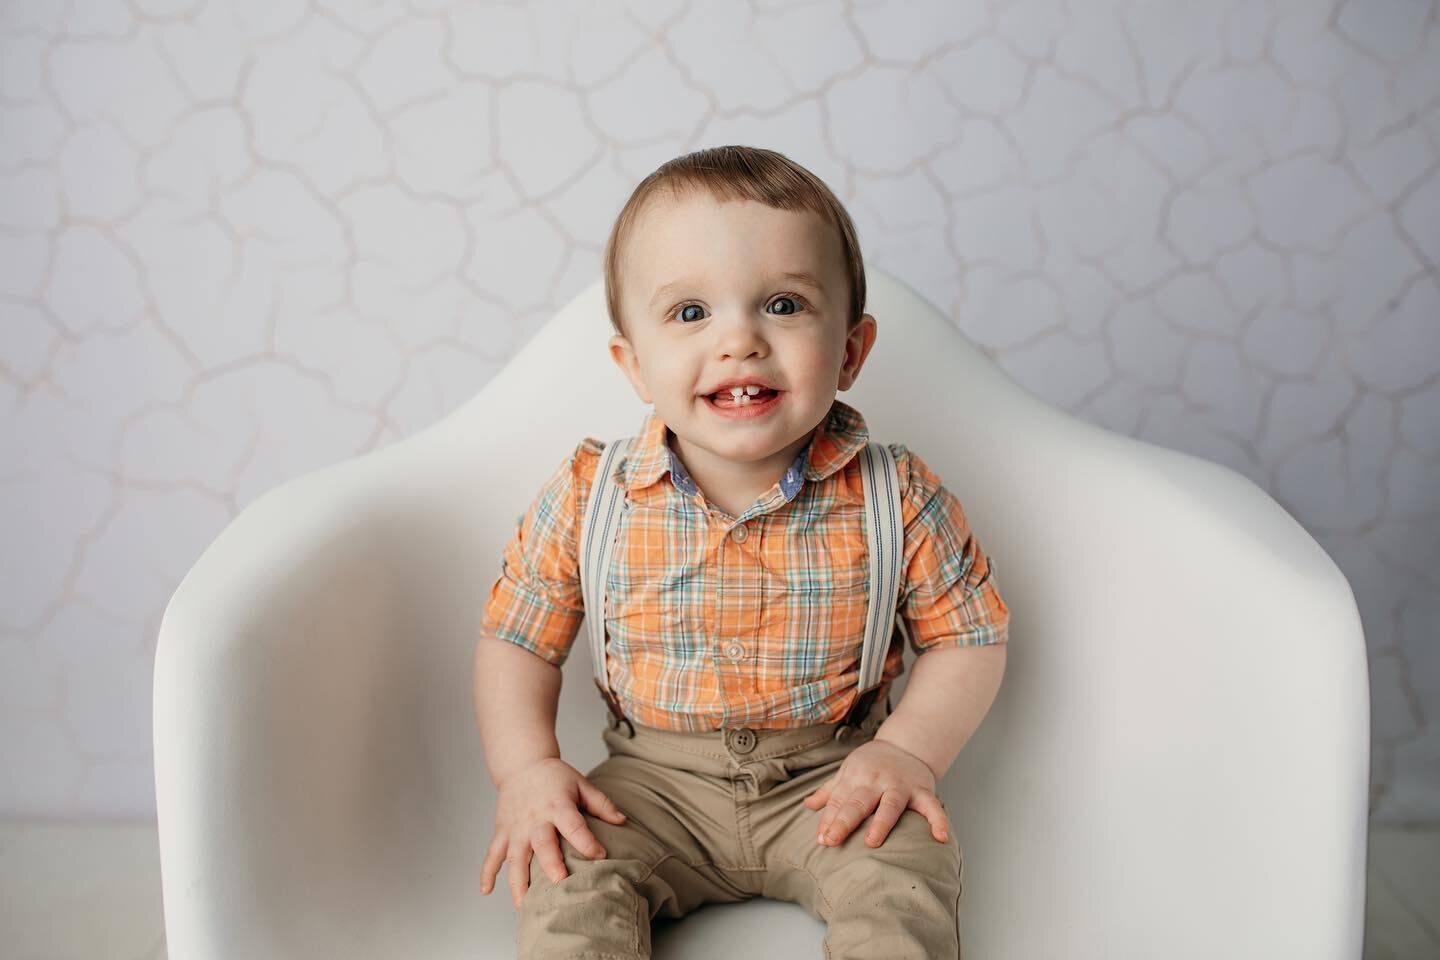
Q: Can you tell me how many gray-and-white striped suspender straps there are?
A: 2